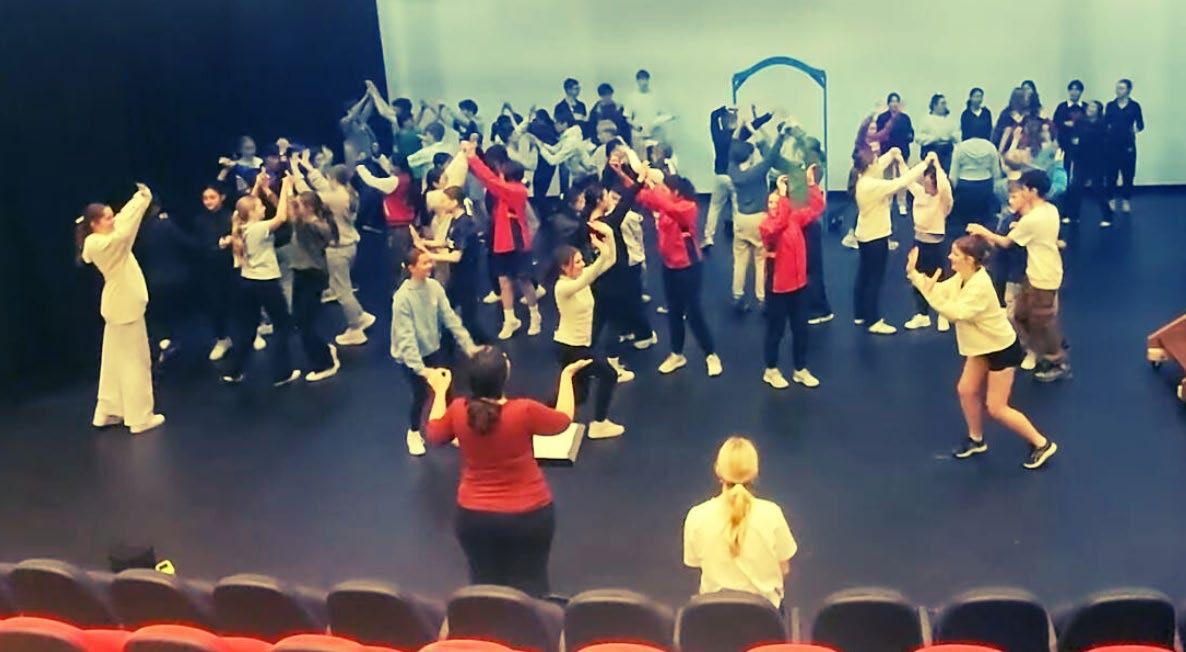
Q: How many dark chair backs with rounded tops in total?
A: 10